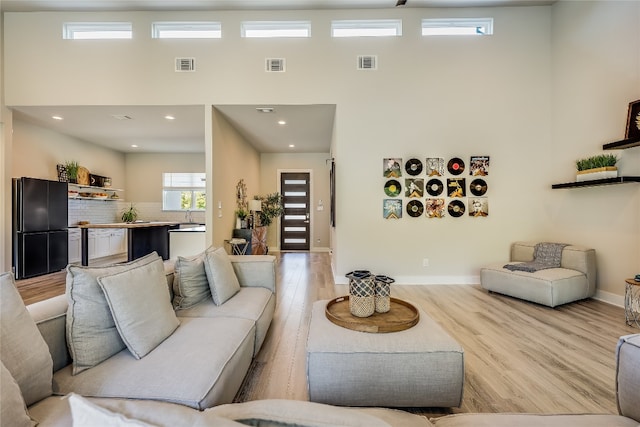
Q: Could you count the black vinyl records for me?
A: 7